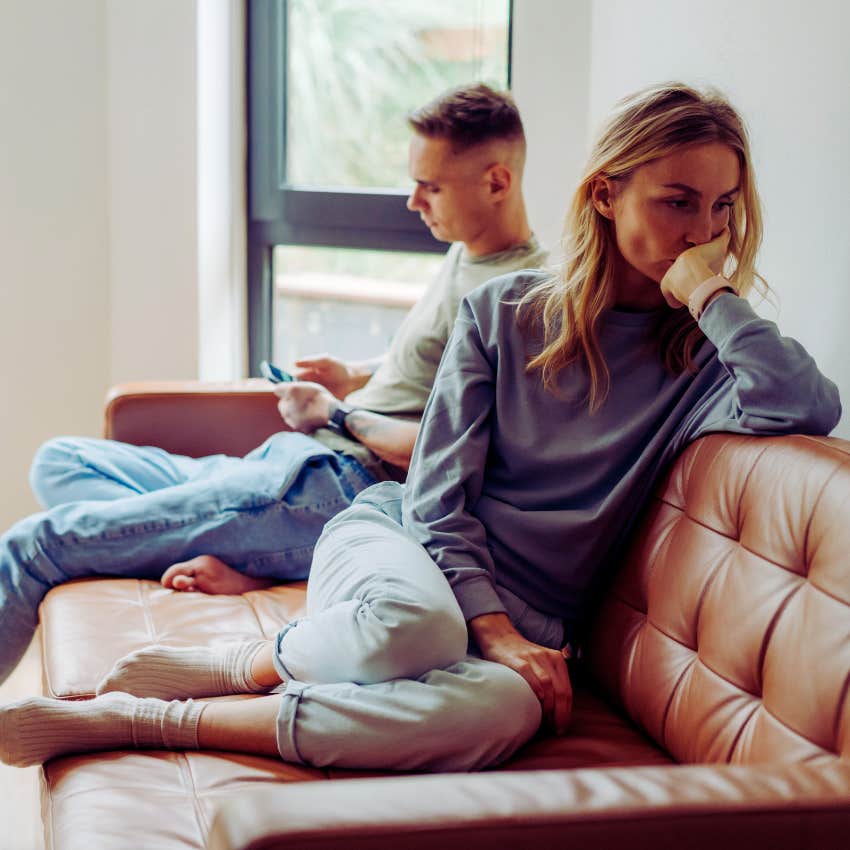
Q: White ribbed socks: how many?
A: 2